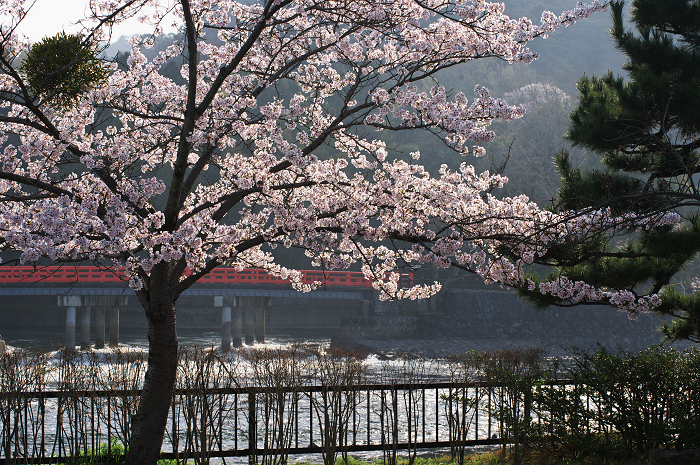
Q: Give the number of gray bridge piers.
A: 8